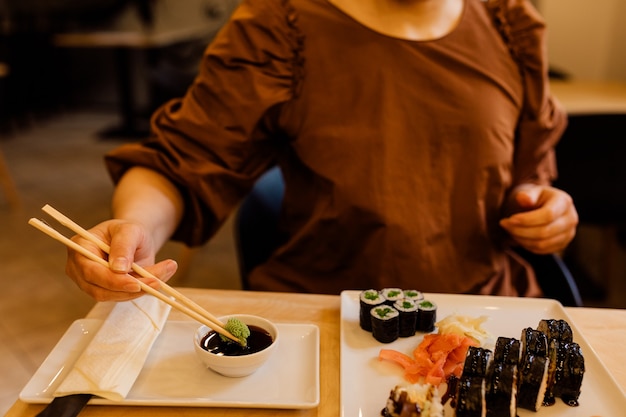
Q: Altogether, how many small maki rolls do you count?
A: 6